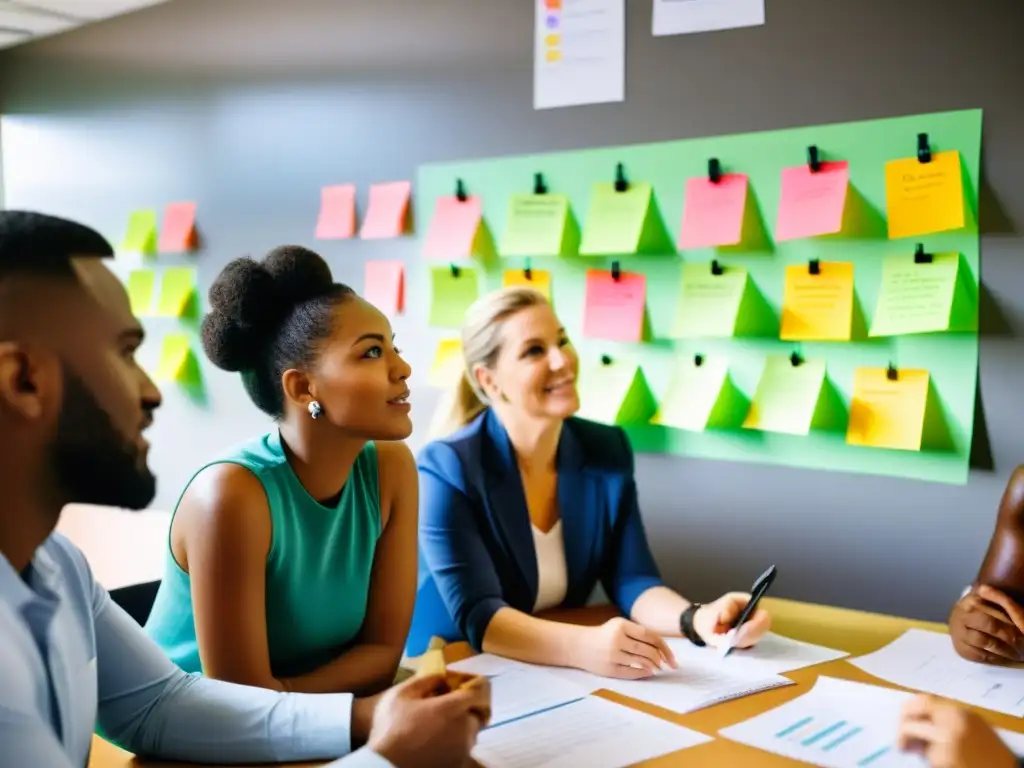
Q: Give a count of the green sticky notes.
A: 12